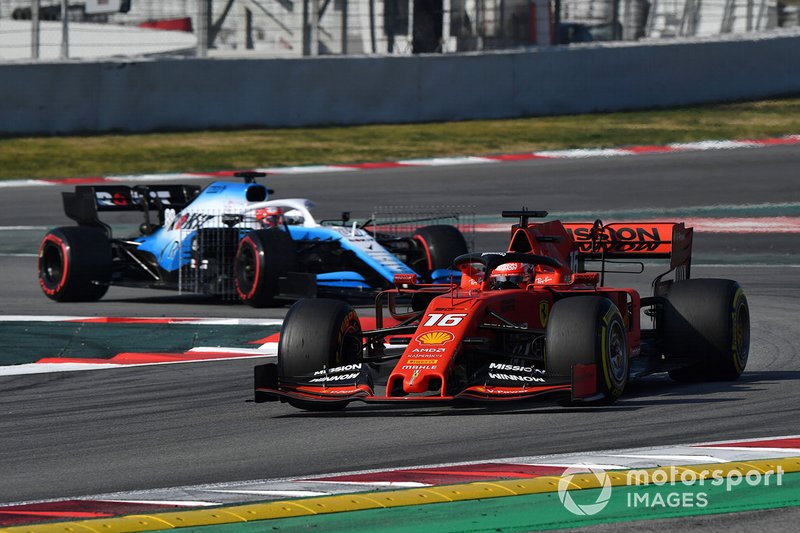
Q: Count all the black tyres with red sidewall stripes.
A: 3